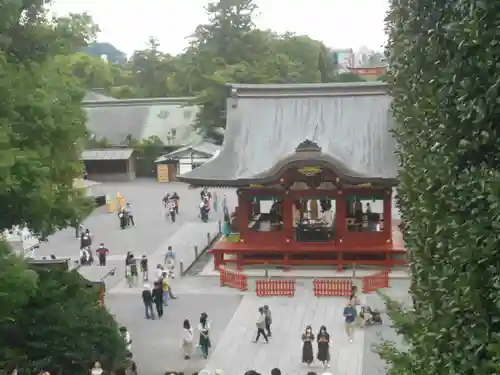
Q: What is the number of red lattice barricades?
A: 4